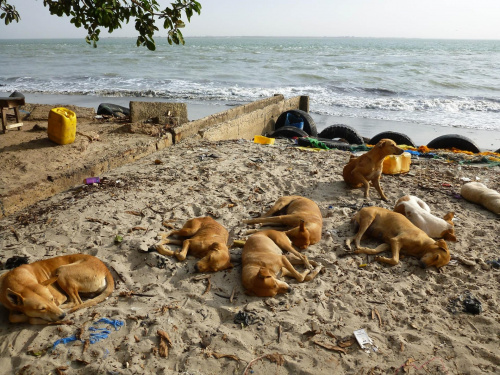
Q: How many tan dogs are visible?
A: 6